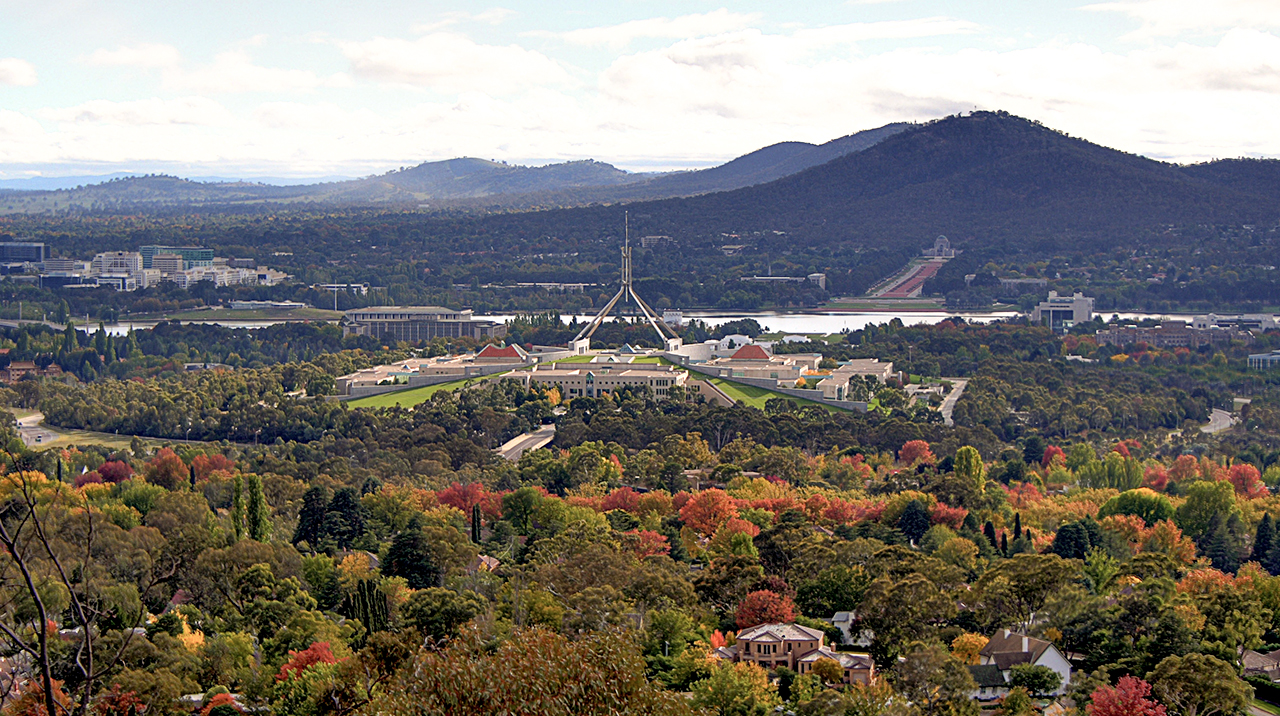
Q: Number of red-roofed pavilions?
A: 2